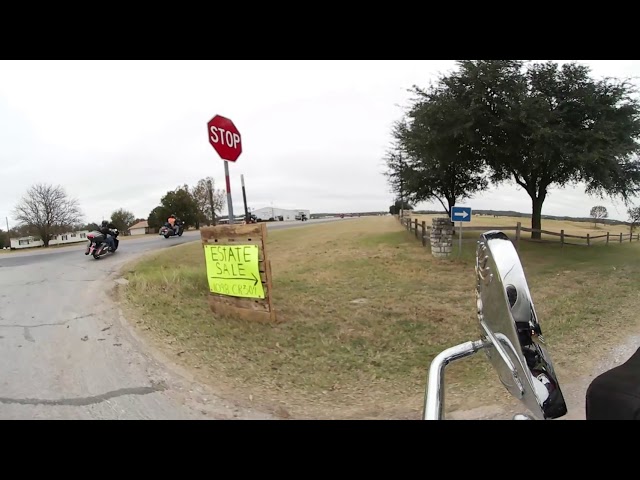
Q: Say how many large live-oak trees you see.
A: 2